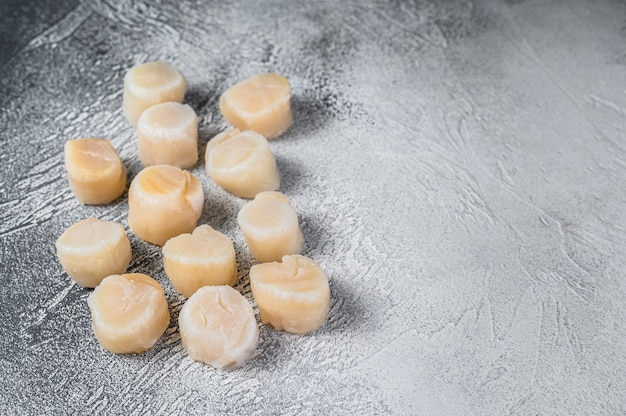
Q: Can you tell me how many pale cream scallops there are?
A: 12